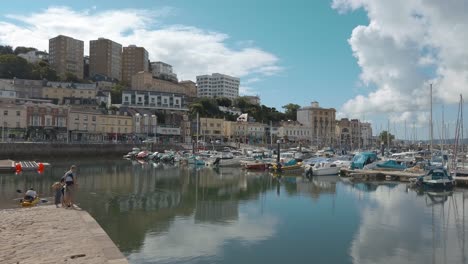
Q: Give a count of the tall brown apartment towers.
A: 3